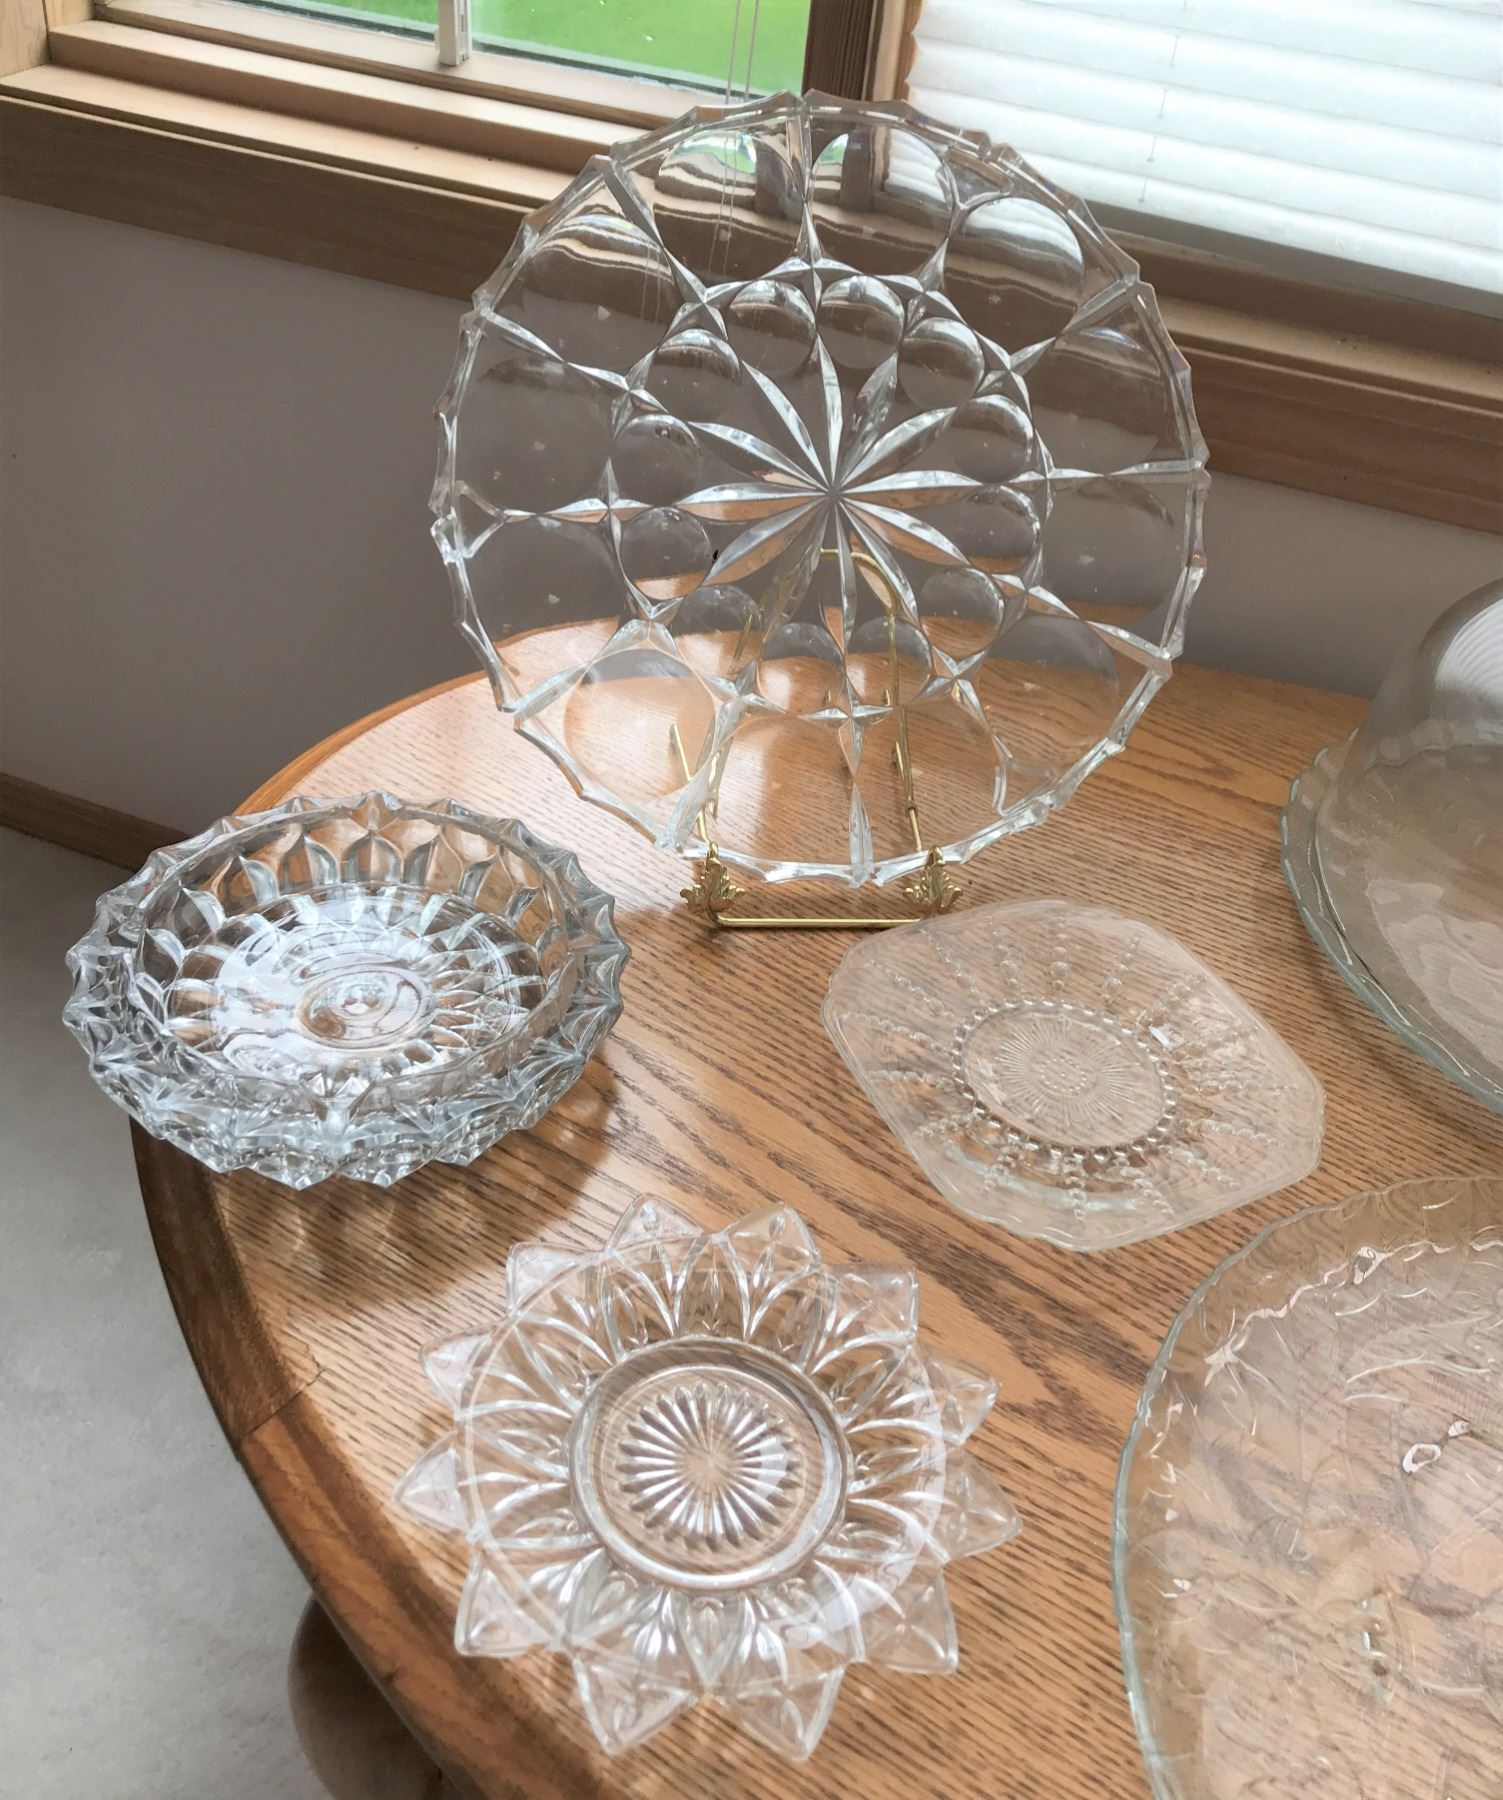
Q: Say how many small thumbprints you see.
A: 12